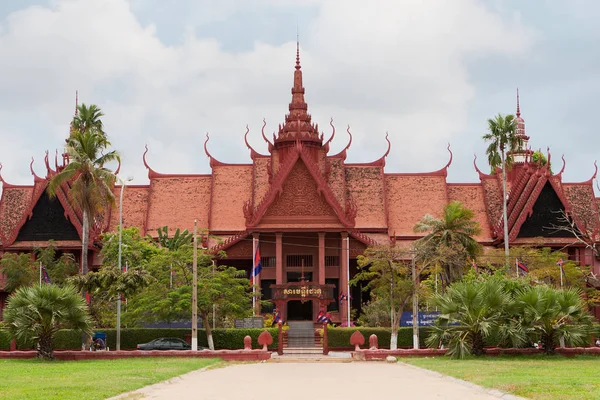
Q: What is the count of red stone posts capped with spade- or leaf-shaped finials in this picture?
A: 2